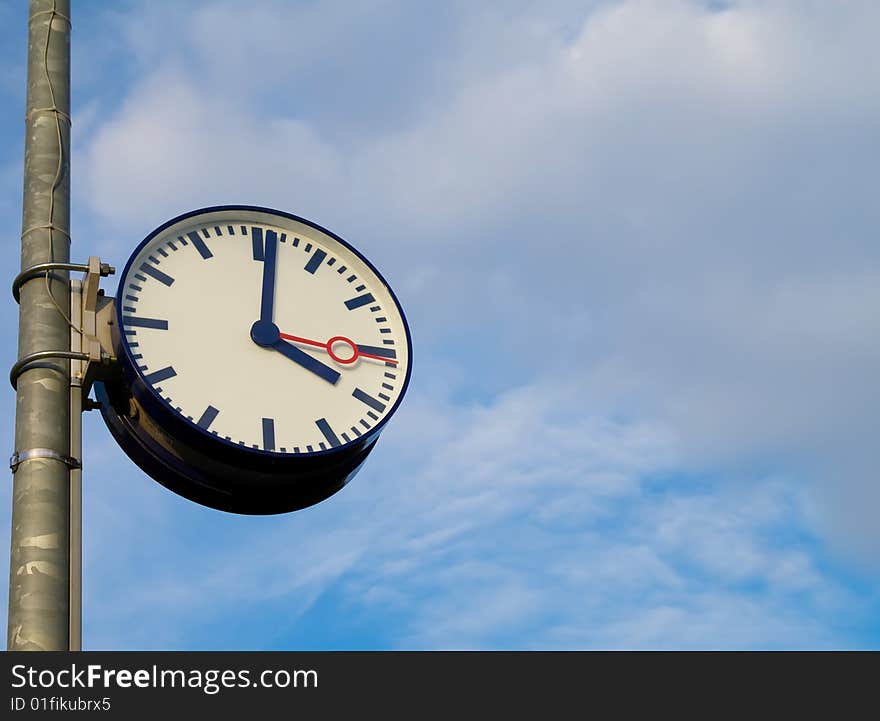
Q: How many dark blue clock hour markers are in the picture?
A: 12